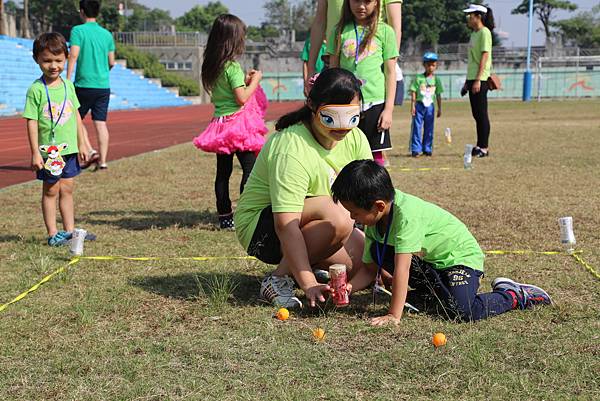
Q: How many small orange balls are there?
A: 3